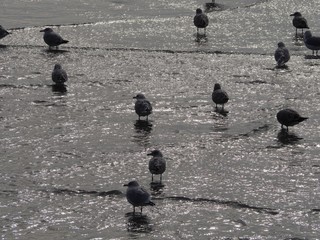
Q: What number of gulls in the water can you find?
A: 12